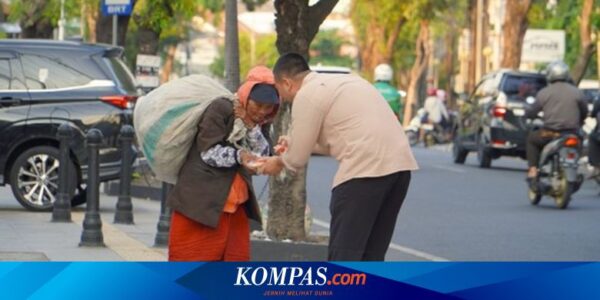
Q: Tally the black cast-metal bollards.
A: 4